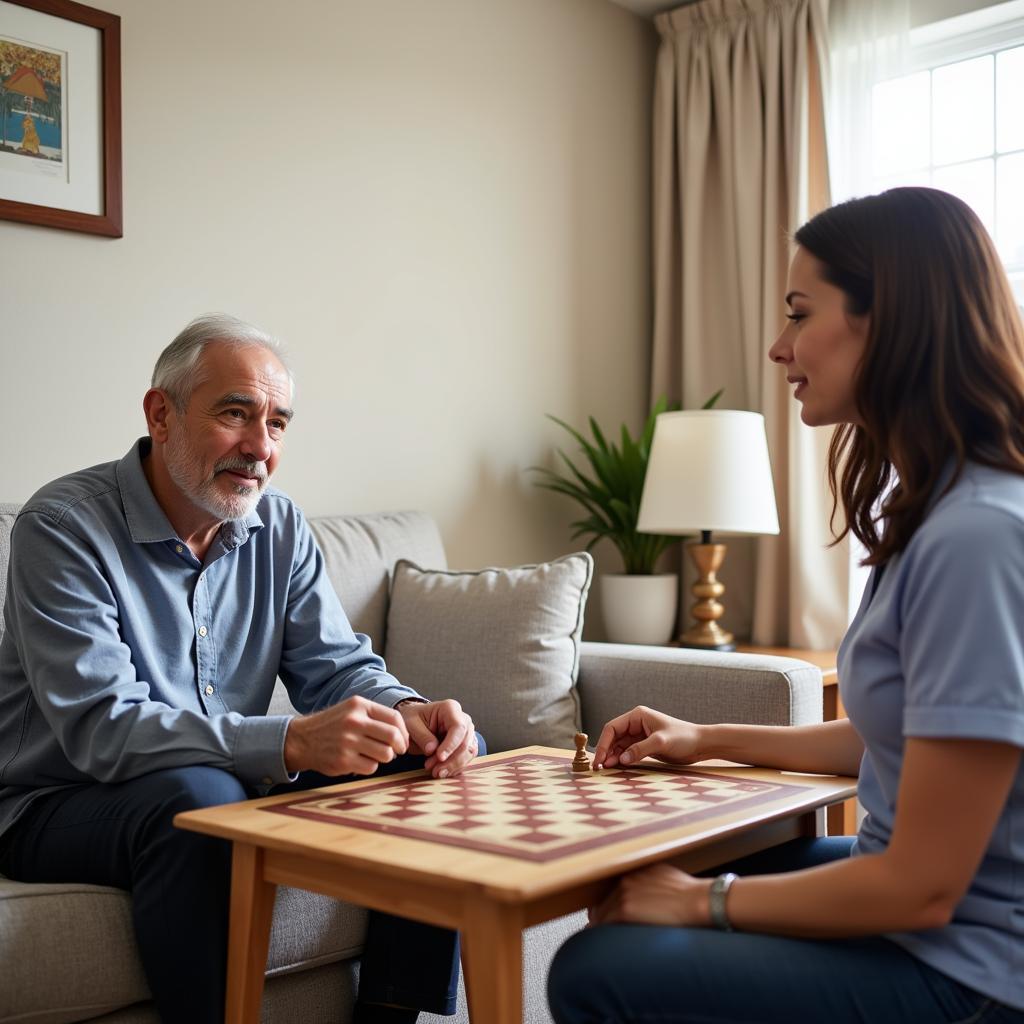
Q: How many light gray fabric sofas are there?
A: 1